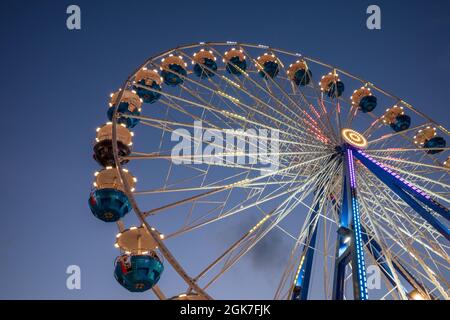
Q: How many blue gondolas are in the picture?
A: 13